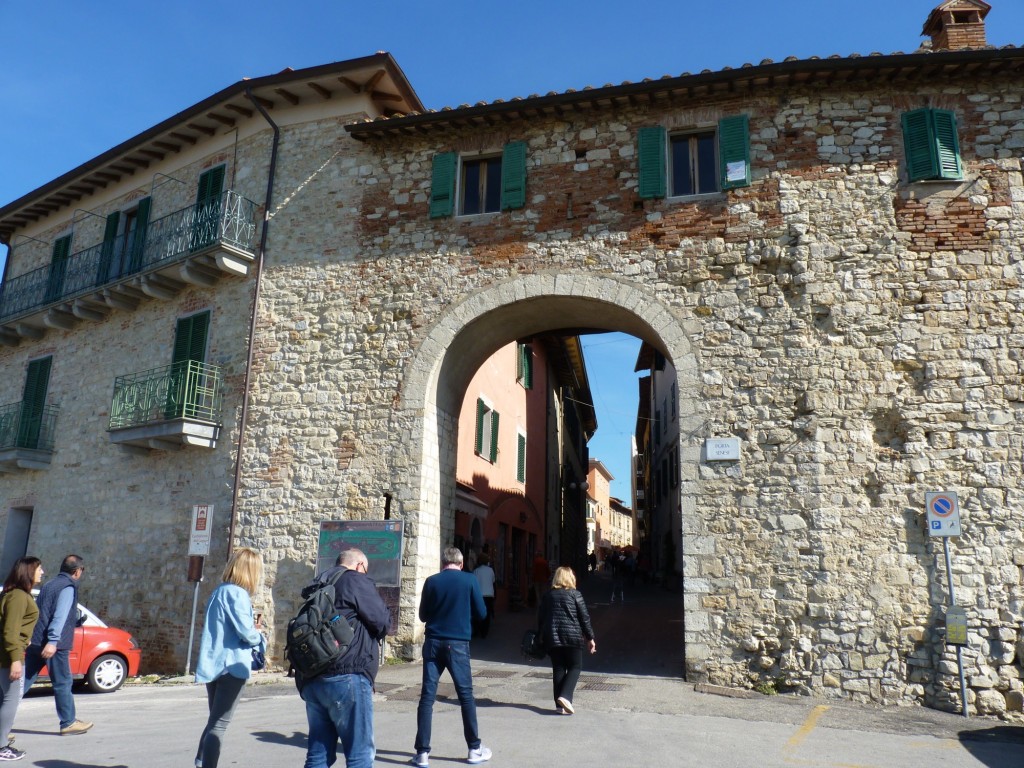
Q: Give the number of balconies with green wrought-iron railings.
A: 3